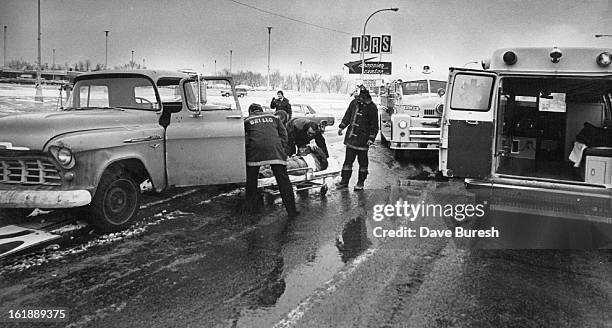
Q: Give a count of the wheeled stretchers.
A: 1